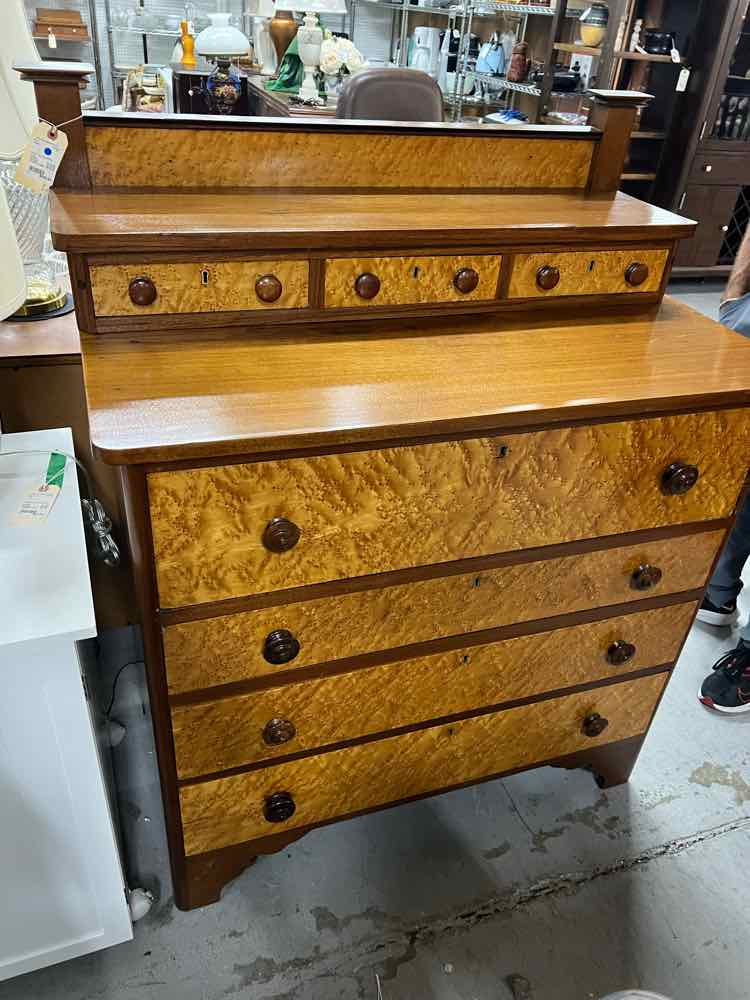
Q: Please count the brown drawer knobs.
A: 14